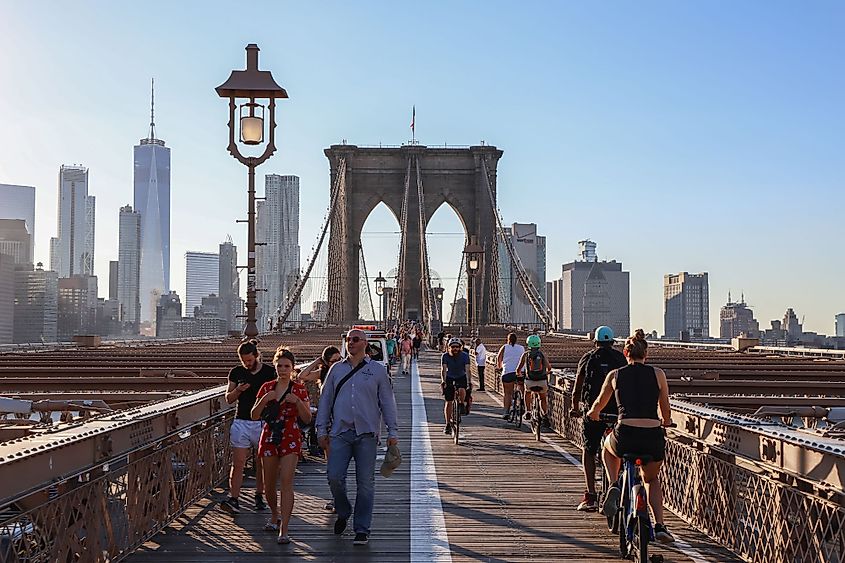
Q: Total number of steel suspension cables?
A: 4